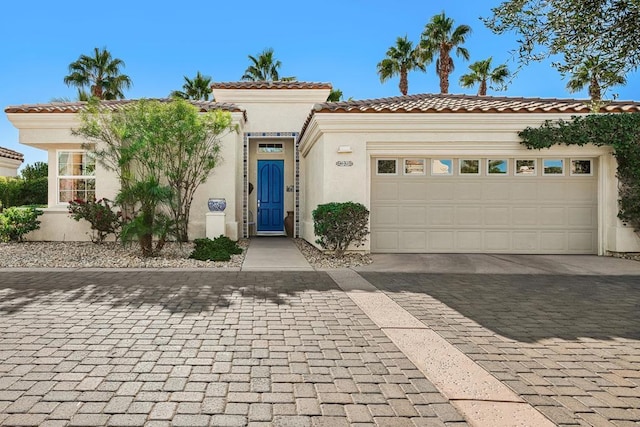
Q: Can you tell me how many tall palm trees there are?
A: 7